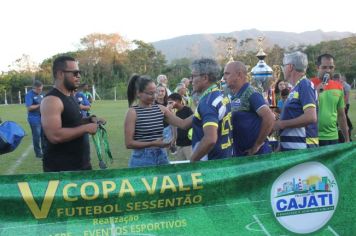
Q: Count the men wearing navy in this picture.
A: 3